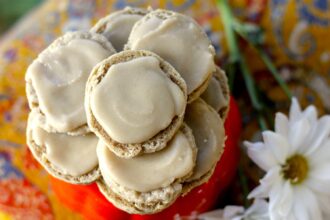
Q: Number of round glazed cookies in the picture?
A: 8